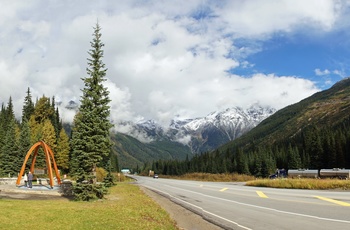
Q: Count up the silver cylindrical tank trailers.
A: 2